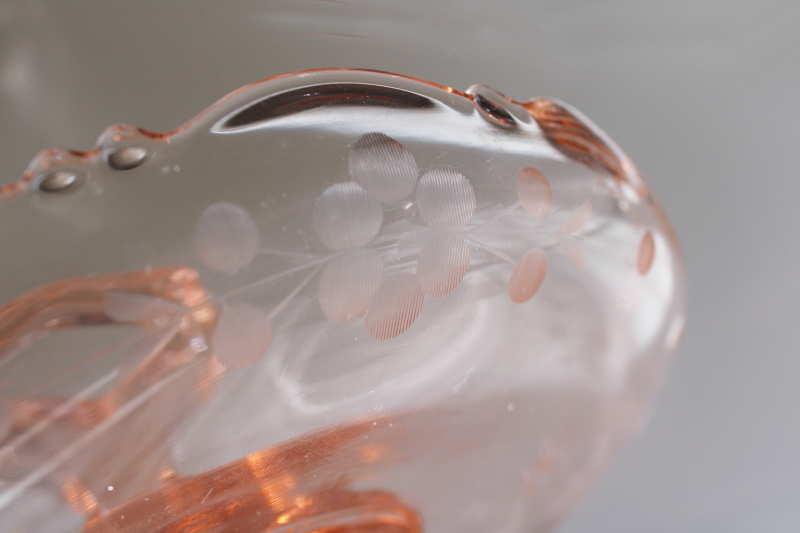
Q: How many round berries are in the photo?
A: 11